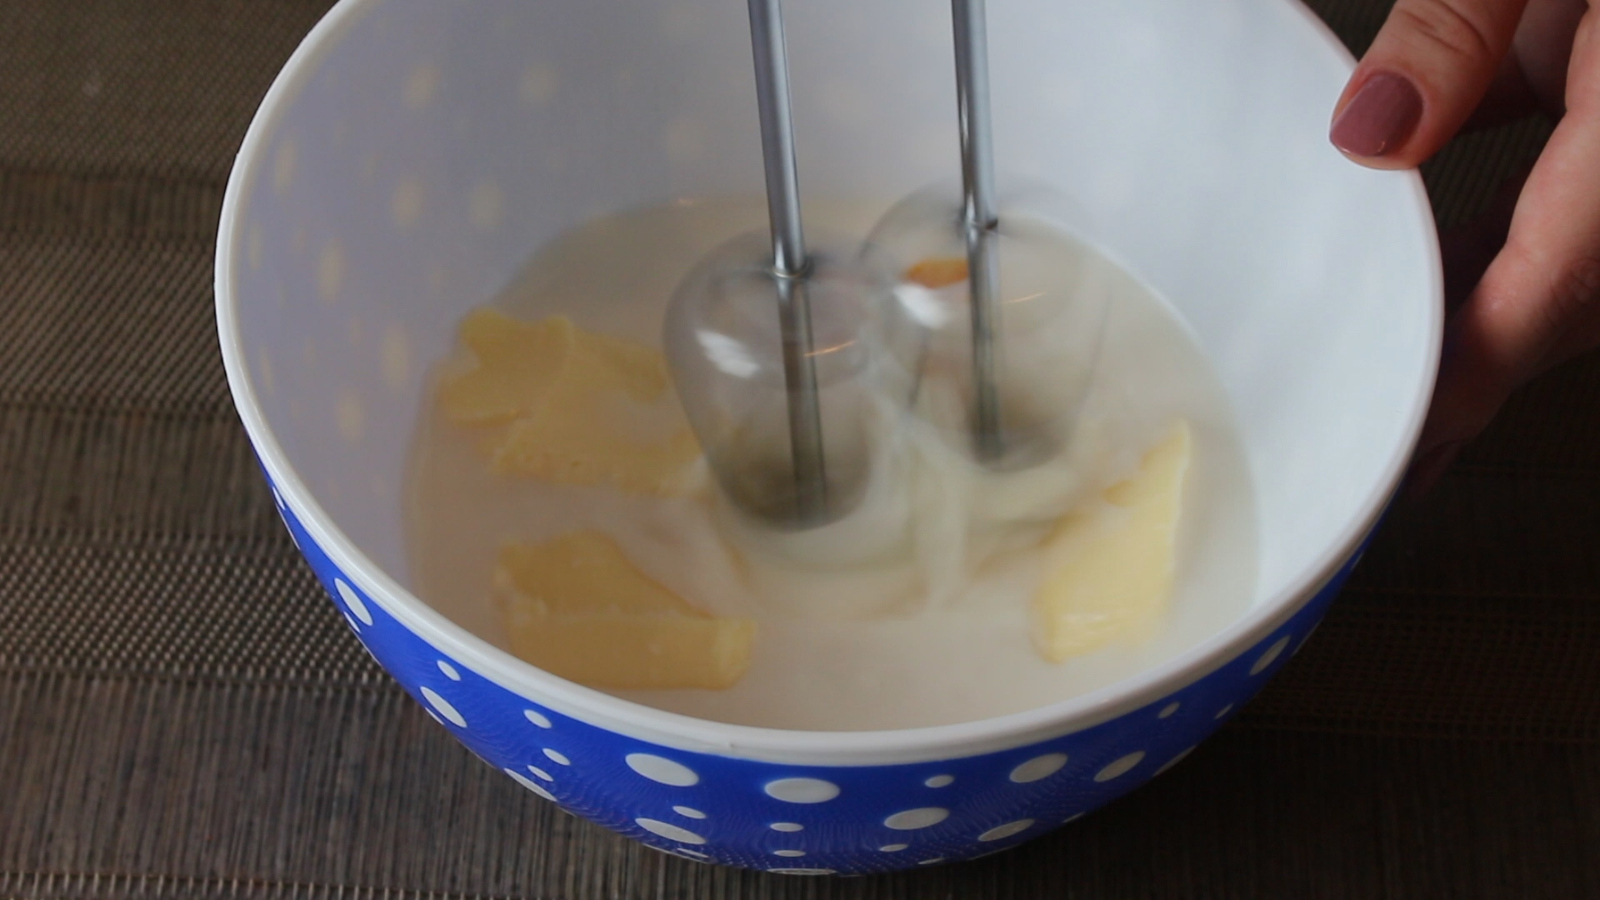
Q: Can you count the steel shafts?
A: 2